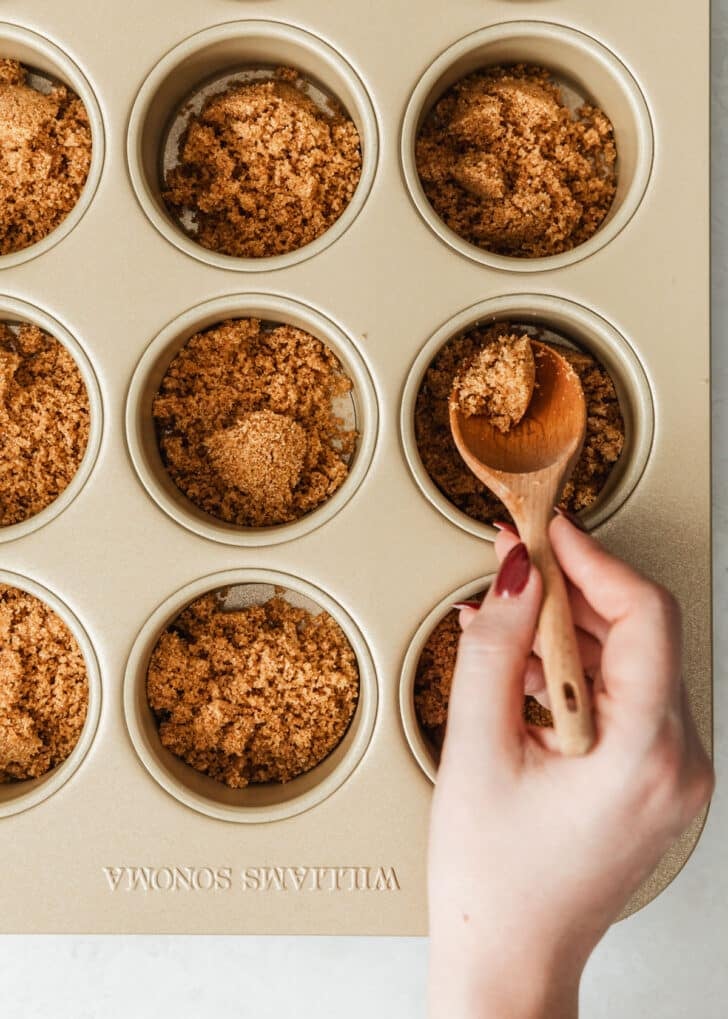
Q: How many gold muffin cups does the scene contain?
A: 9